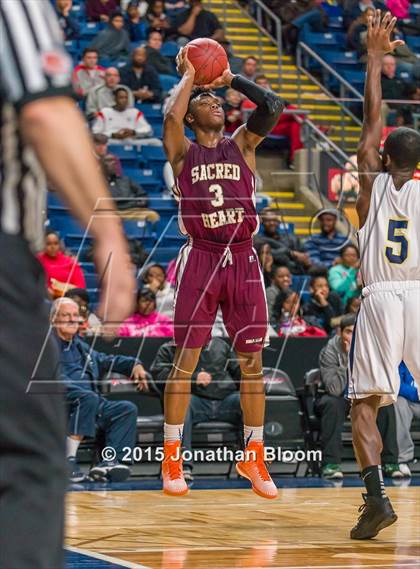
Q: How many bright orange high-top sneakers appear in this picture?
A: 2